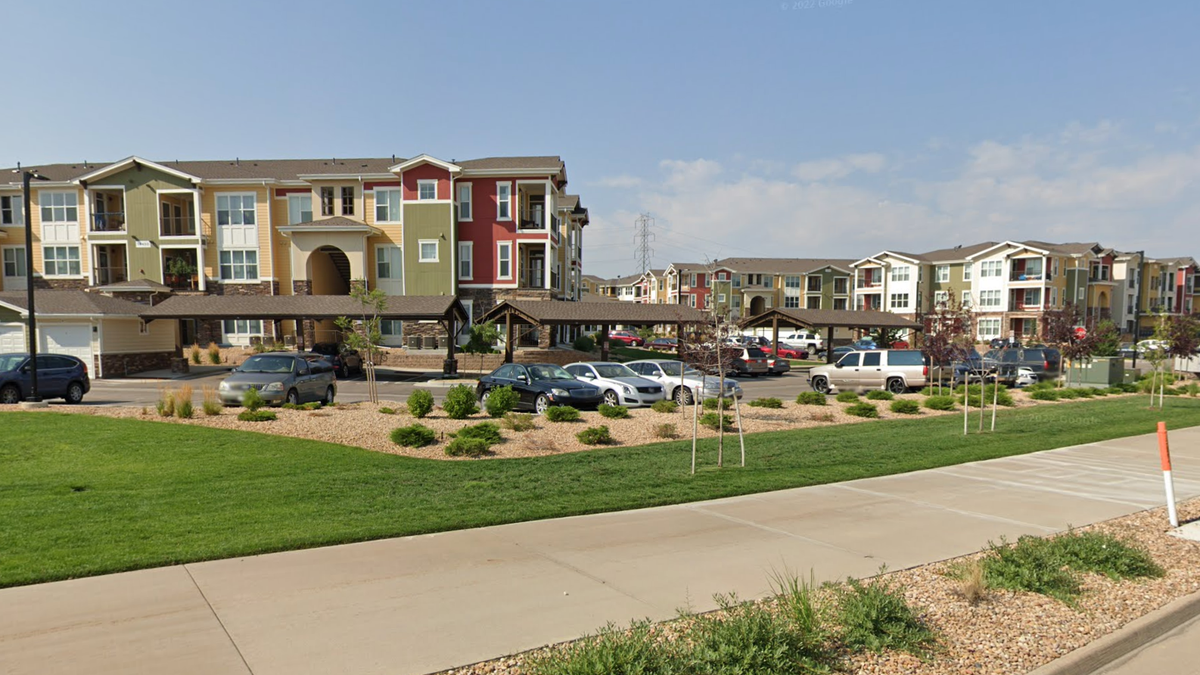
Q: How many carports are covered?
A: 3